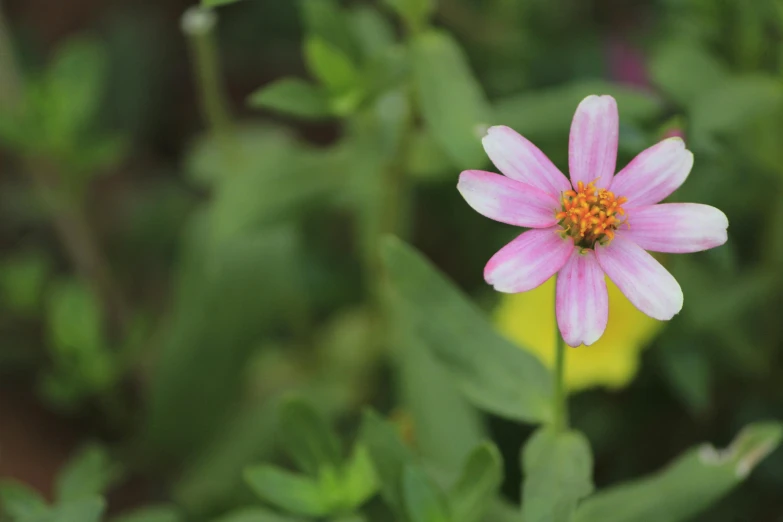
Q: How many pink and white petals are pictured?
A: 8